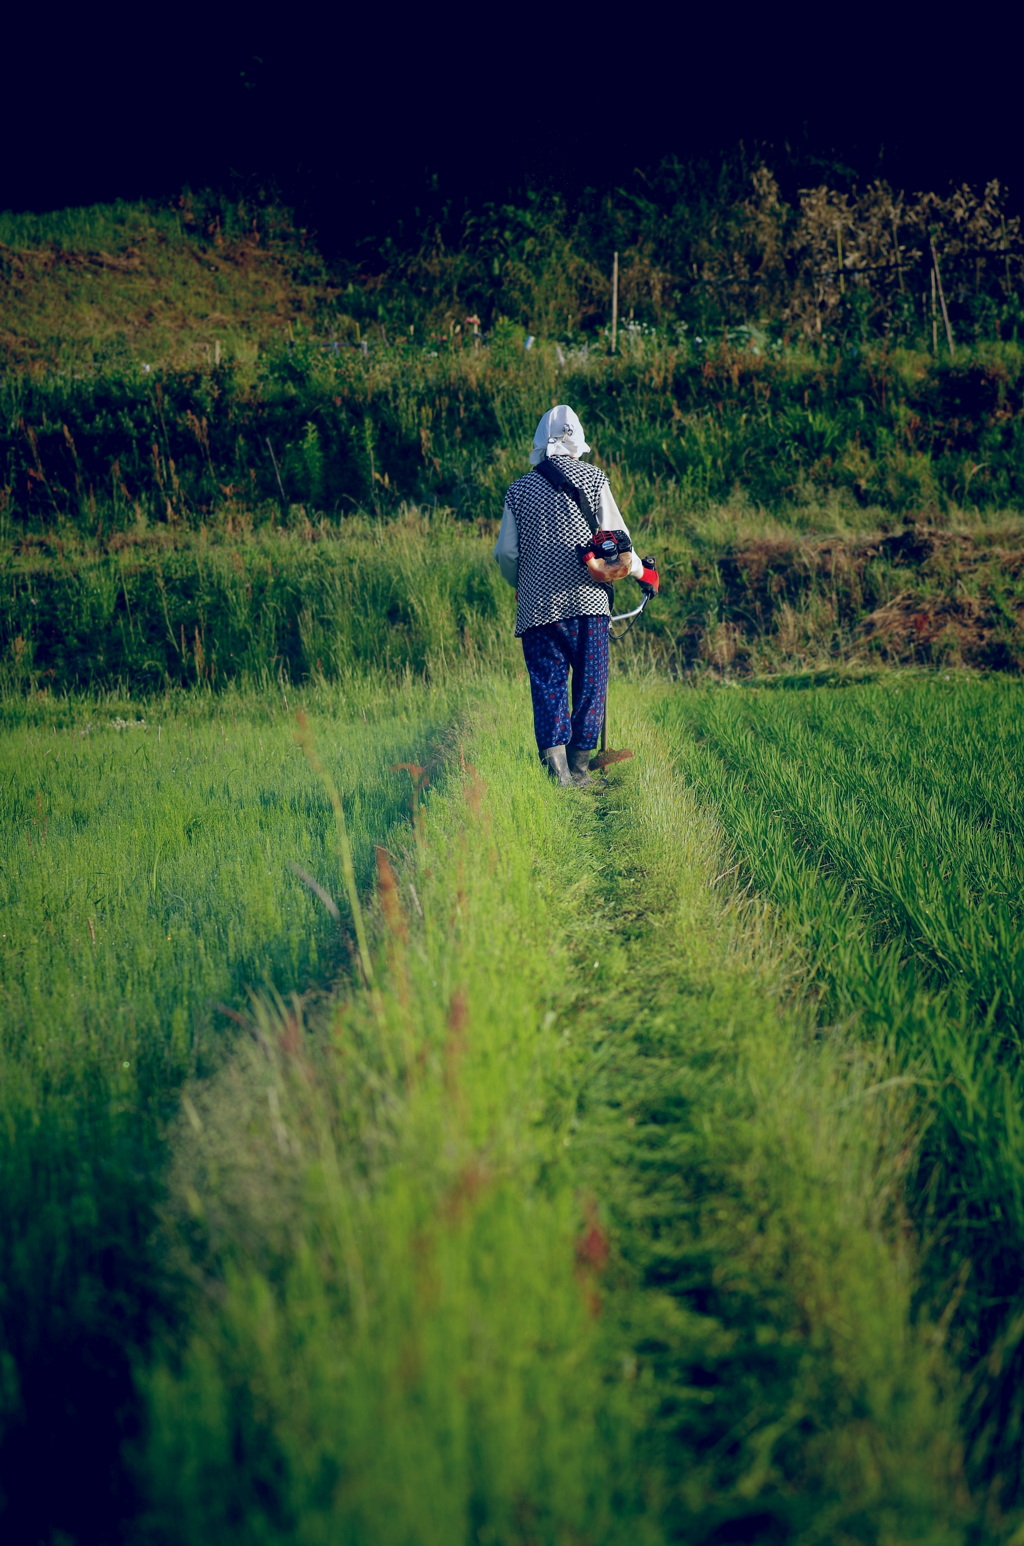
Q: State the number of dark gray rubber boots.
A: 2